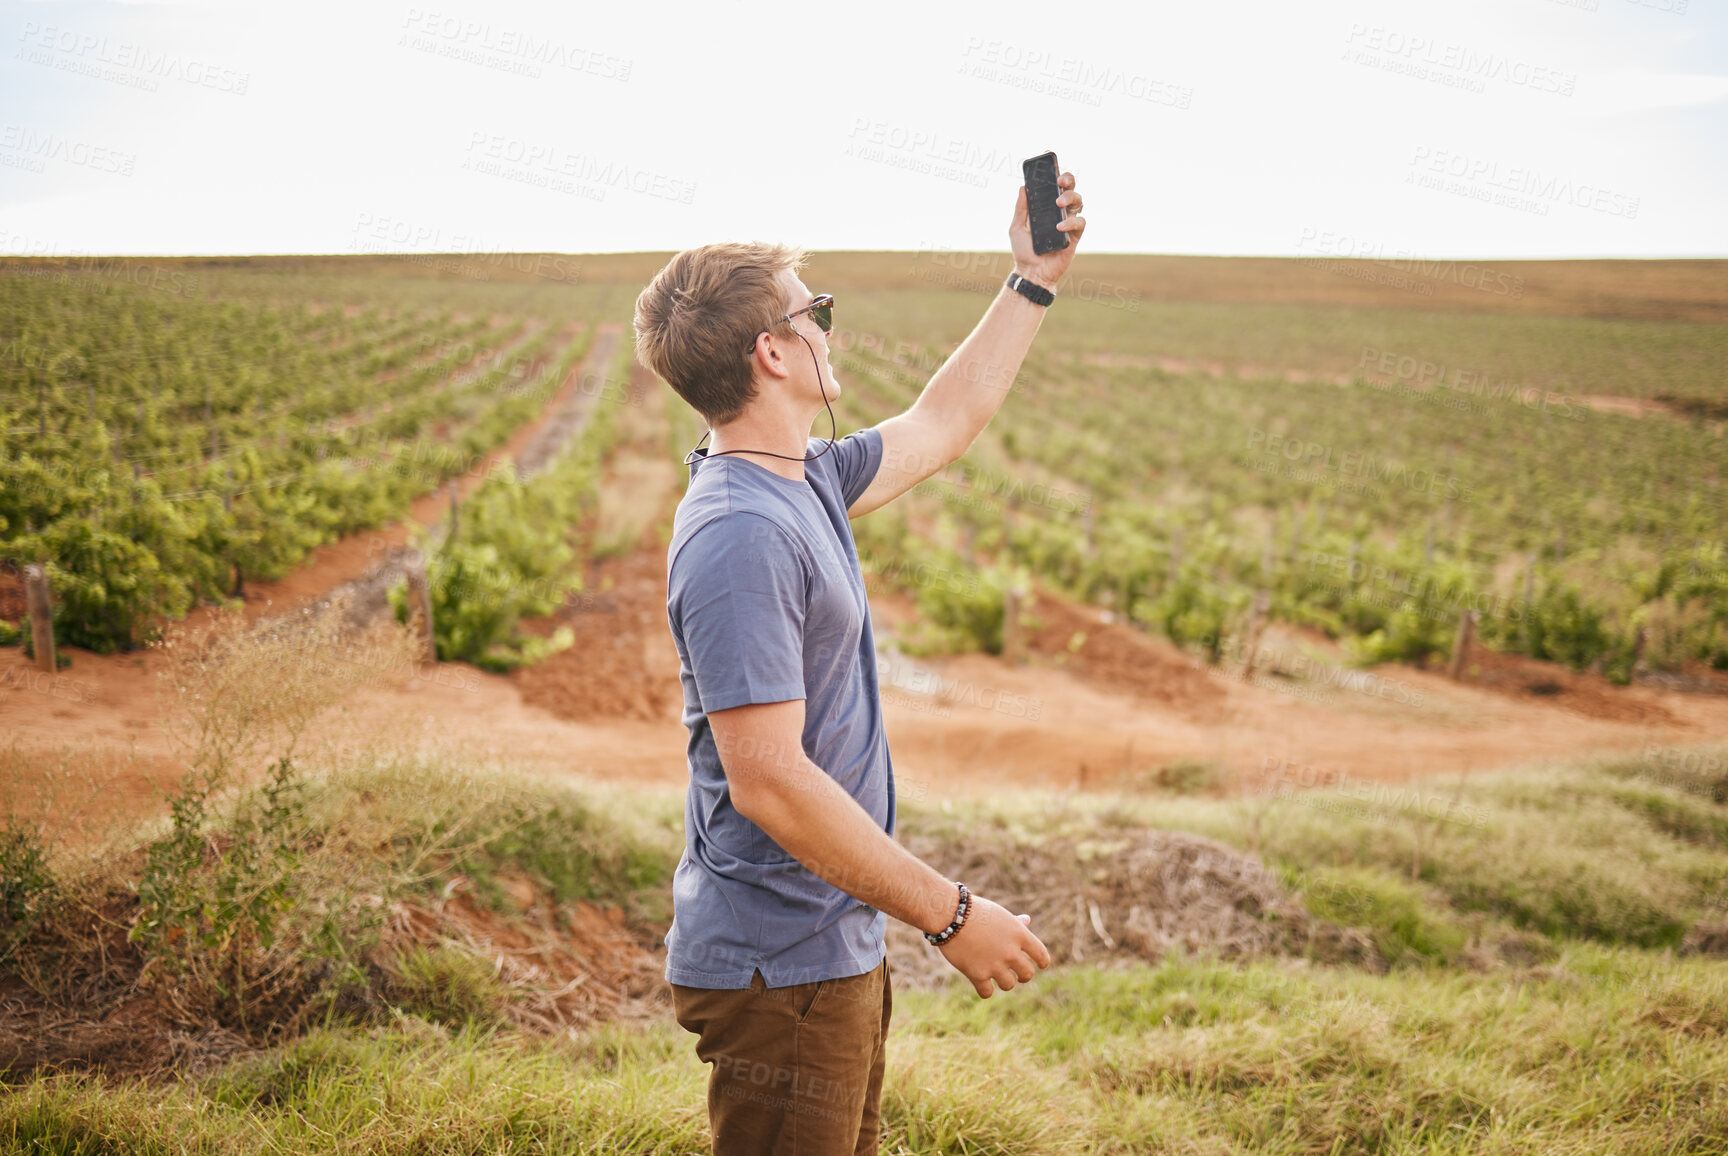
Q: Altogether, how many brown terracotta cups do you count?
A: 0